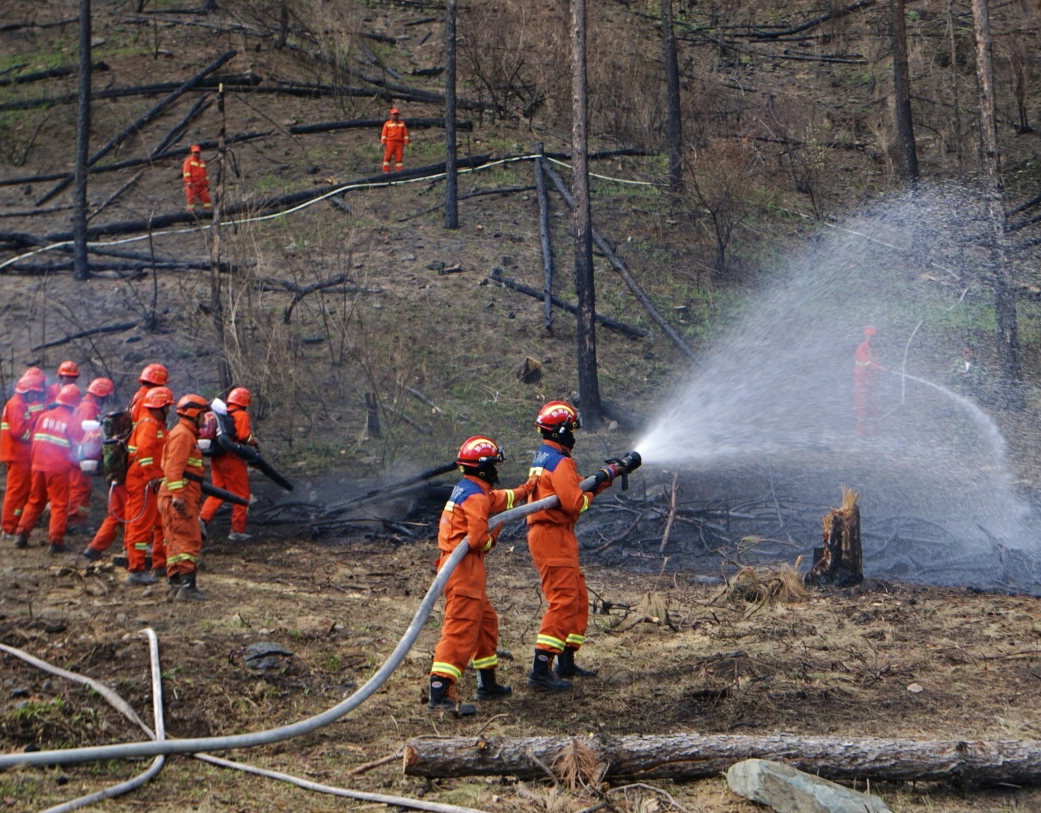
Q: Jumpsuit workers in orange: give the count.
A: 14